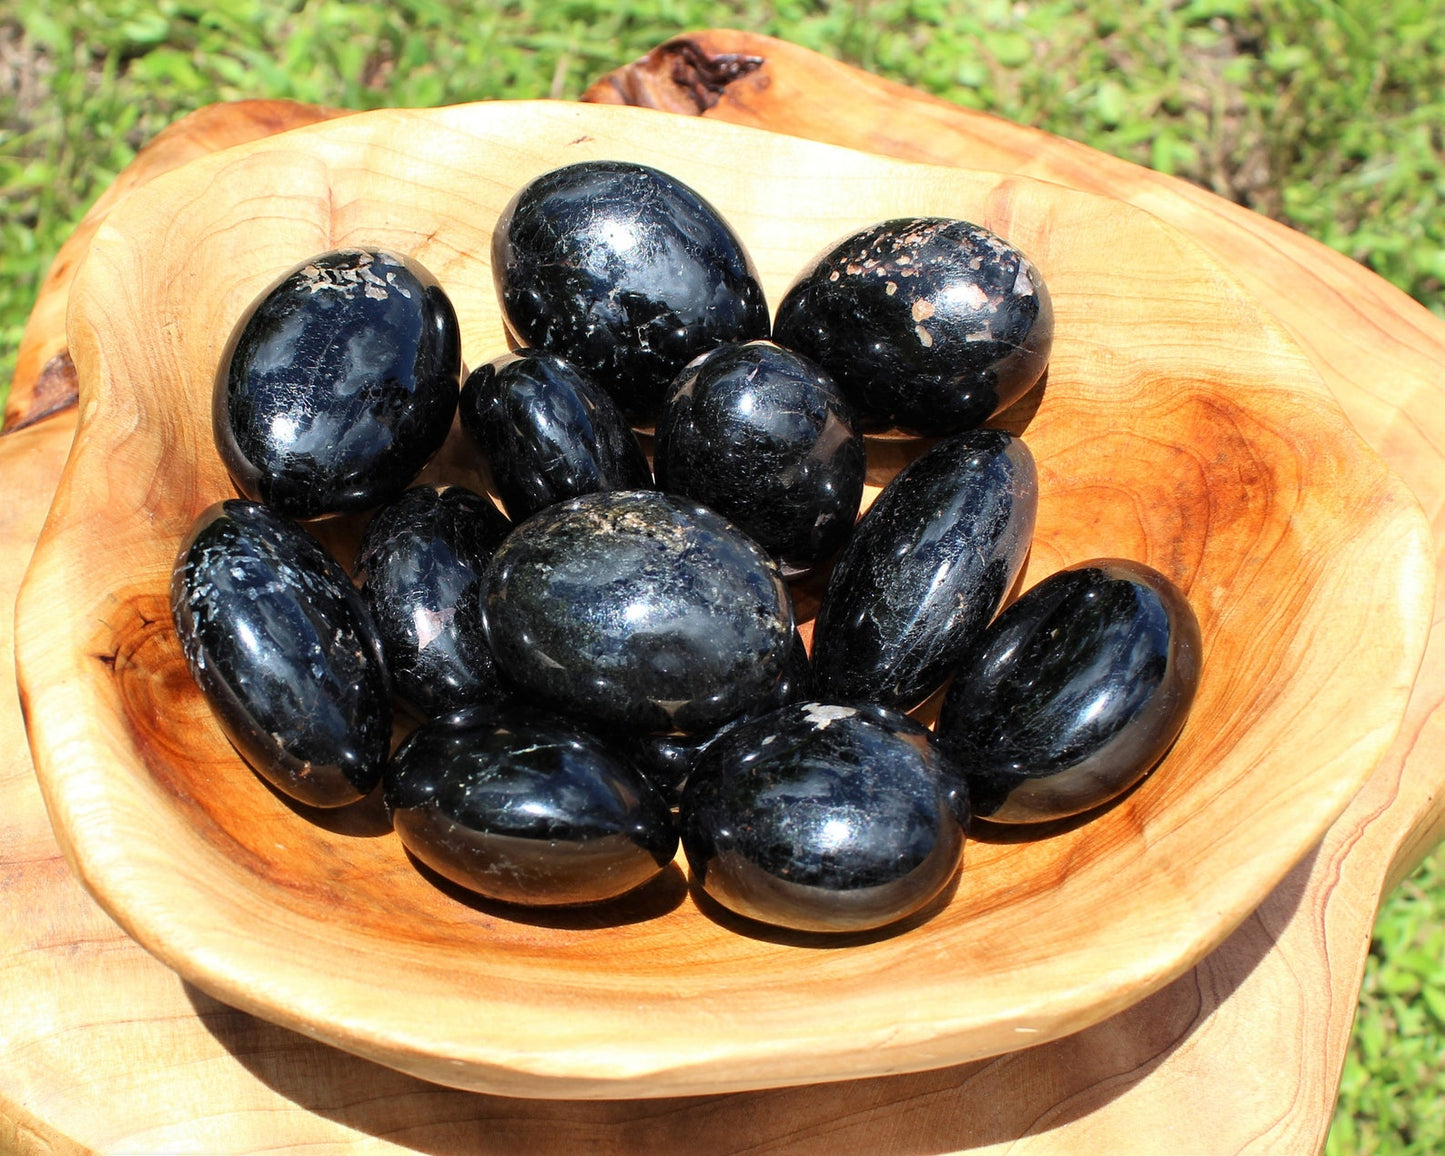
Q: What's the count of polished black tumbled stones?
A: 13